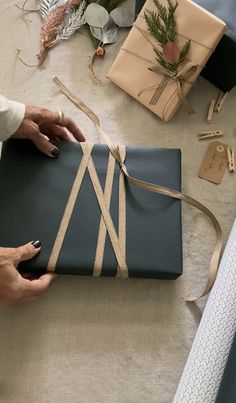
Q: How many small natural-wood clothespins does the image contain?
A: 4